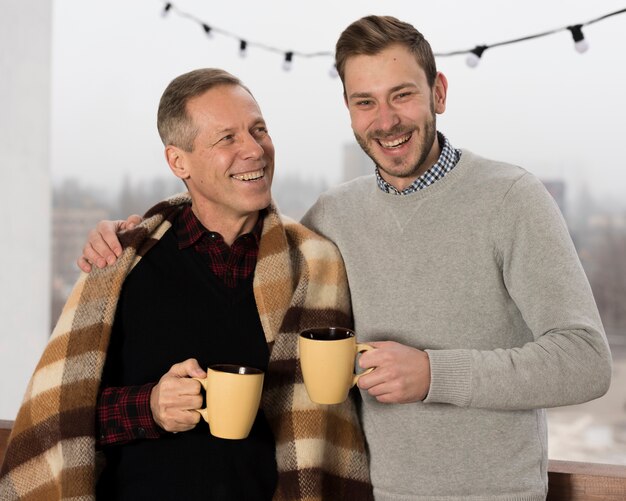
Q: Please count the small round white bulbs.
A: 7